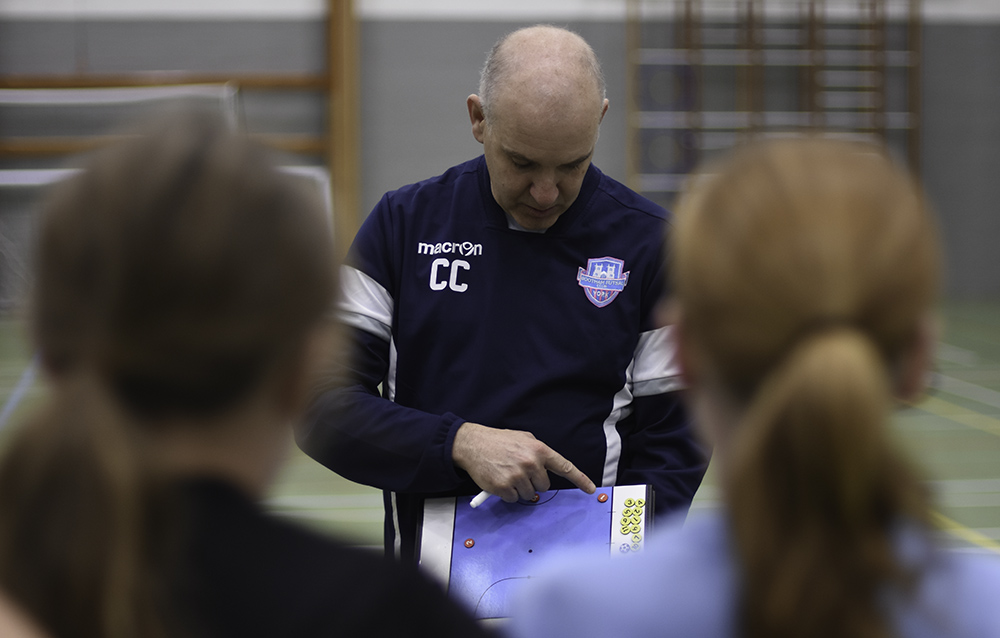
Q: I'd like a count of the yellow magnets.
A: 10